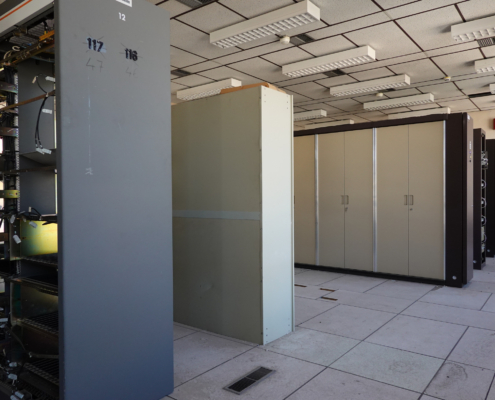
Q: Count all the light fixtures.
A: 11